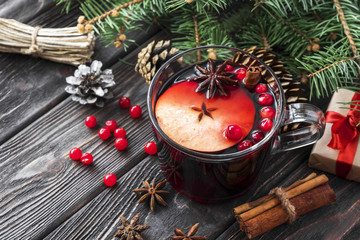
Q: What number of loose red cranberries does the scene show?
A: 11